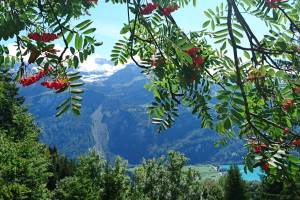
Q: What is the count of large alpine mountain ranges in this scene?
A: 1